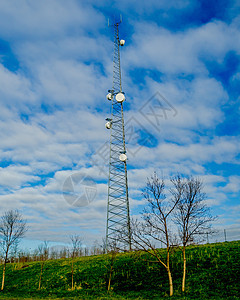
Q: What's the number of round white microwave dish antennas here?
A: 5